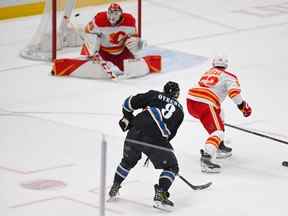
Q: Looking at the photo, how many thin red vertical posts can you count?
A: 2